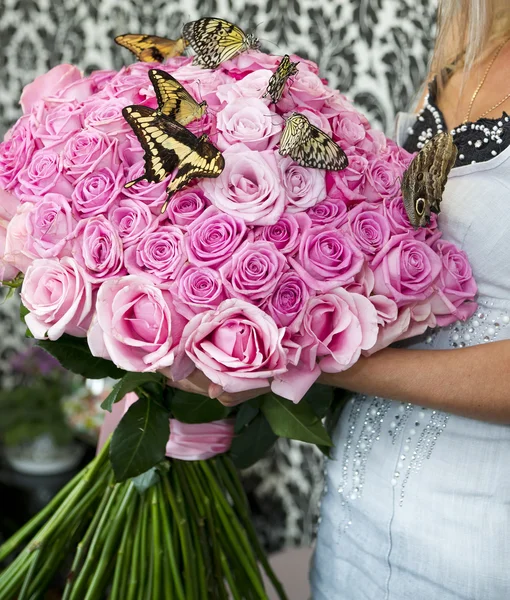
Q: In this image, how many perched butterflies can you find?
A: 7